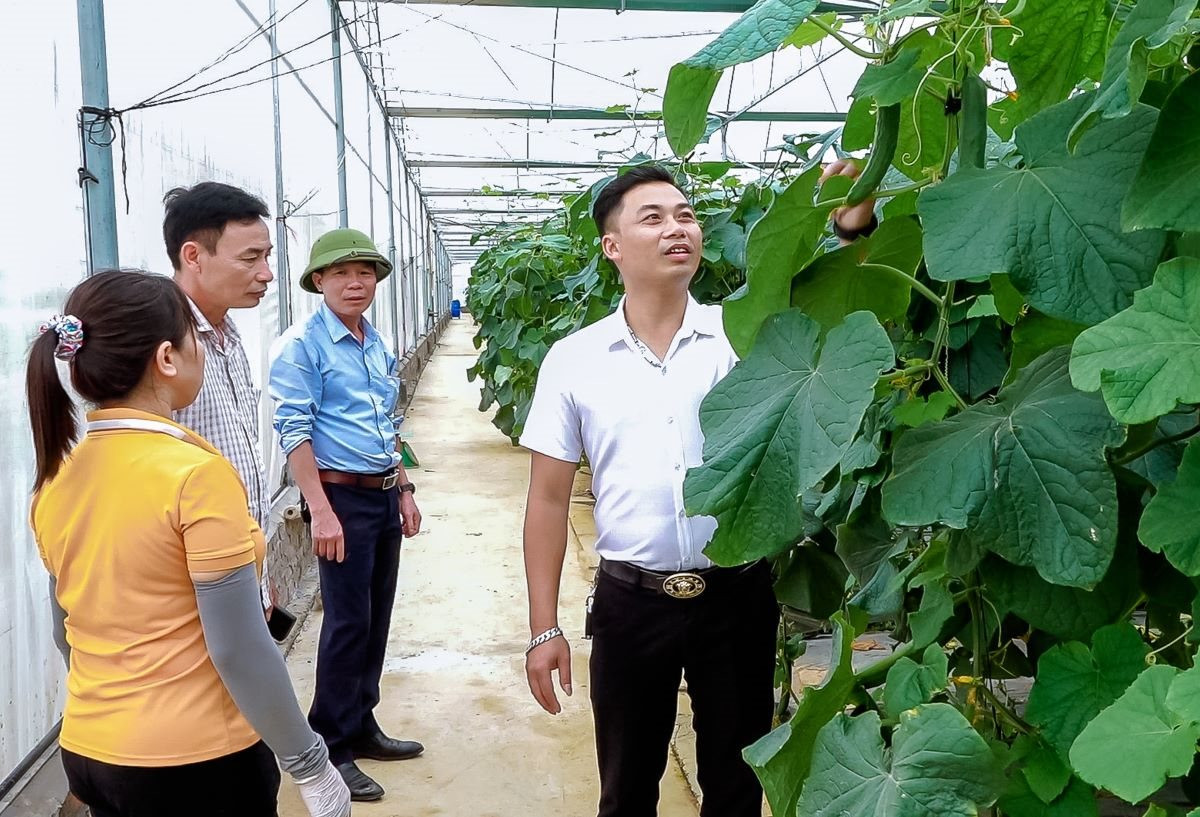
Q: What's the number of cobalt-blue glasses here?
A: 0